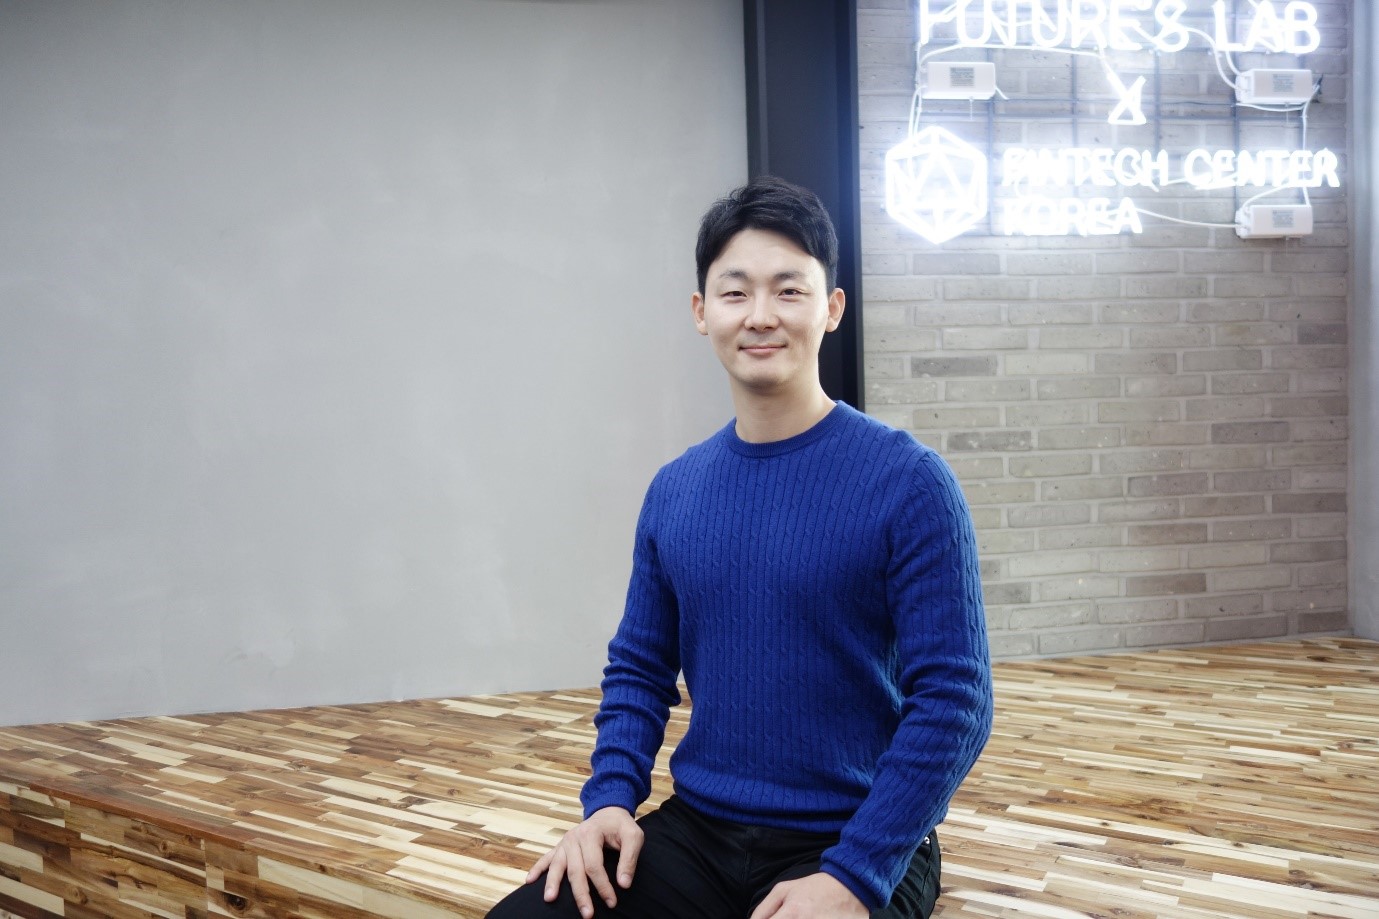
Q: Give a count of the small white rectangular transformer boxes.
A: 3